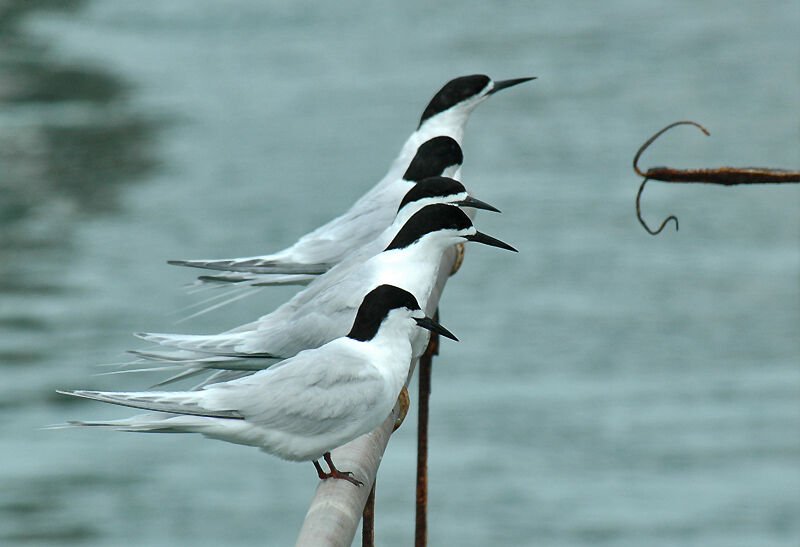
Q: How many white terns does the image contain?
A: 5